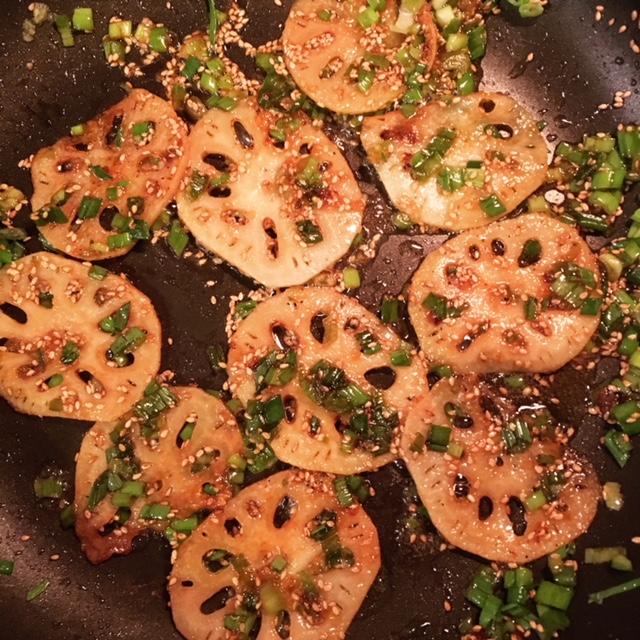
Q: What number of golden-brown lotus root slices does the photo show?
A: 10